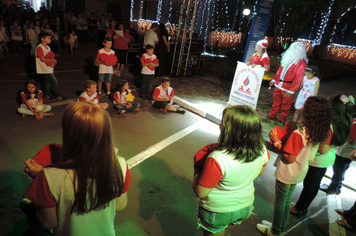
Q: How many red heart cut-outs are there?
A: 6